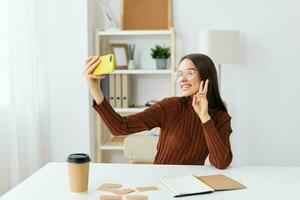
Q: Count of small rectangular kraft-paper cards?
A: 5